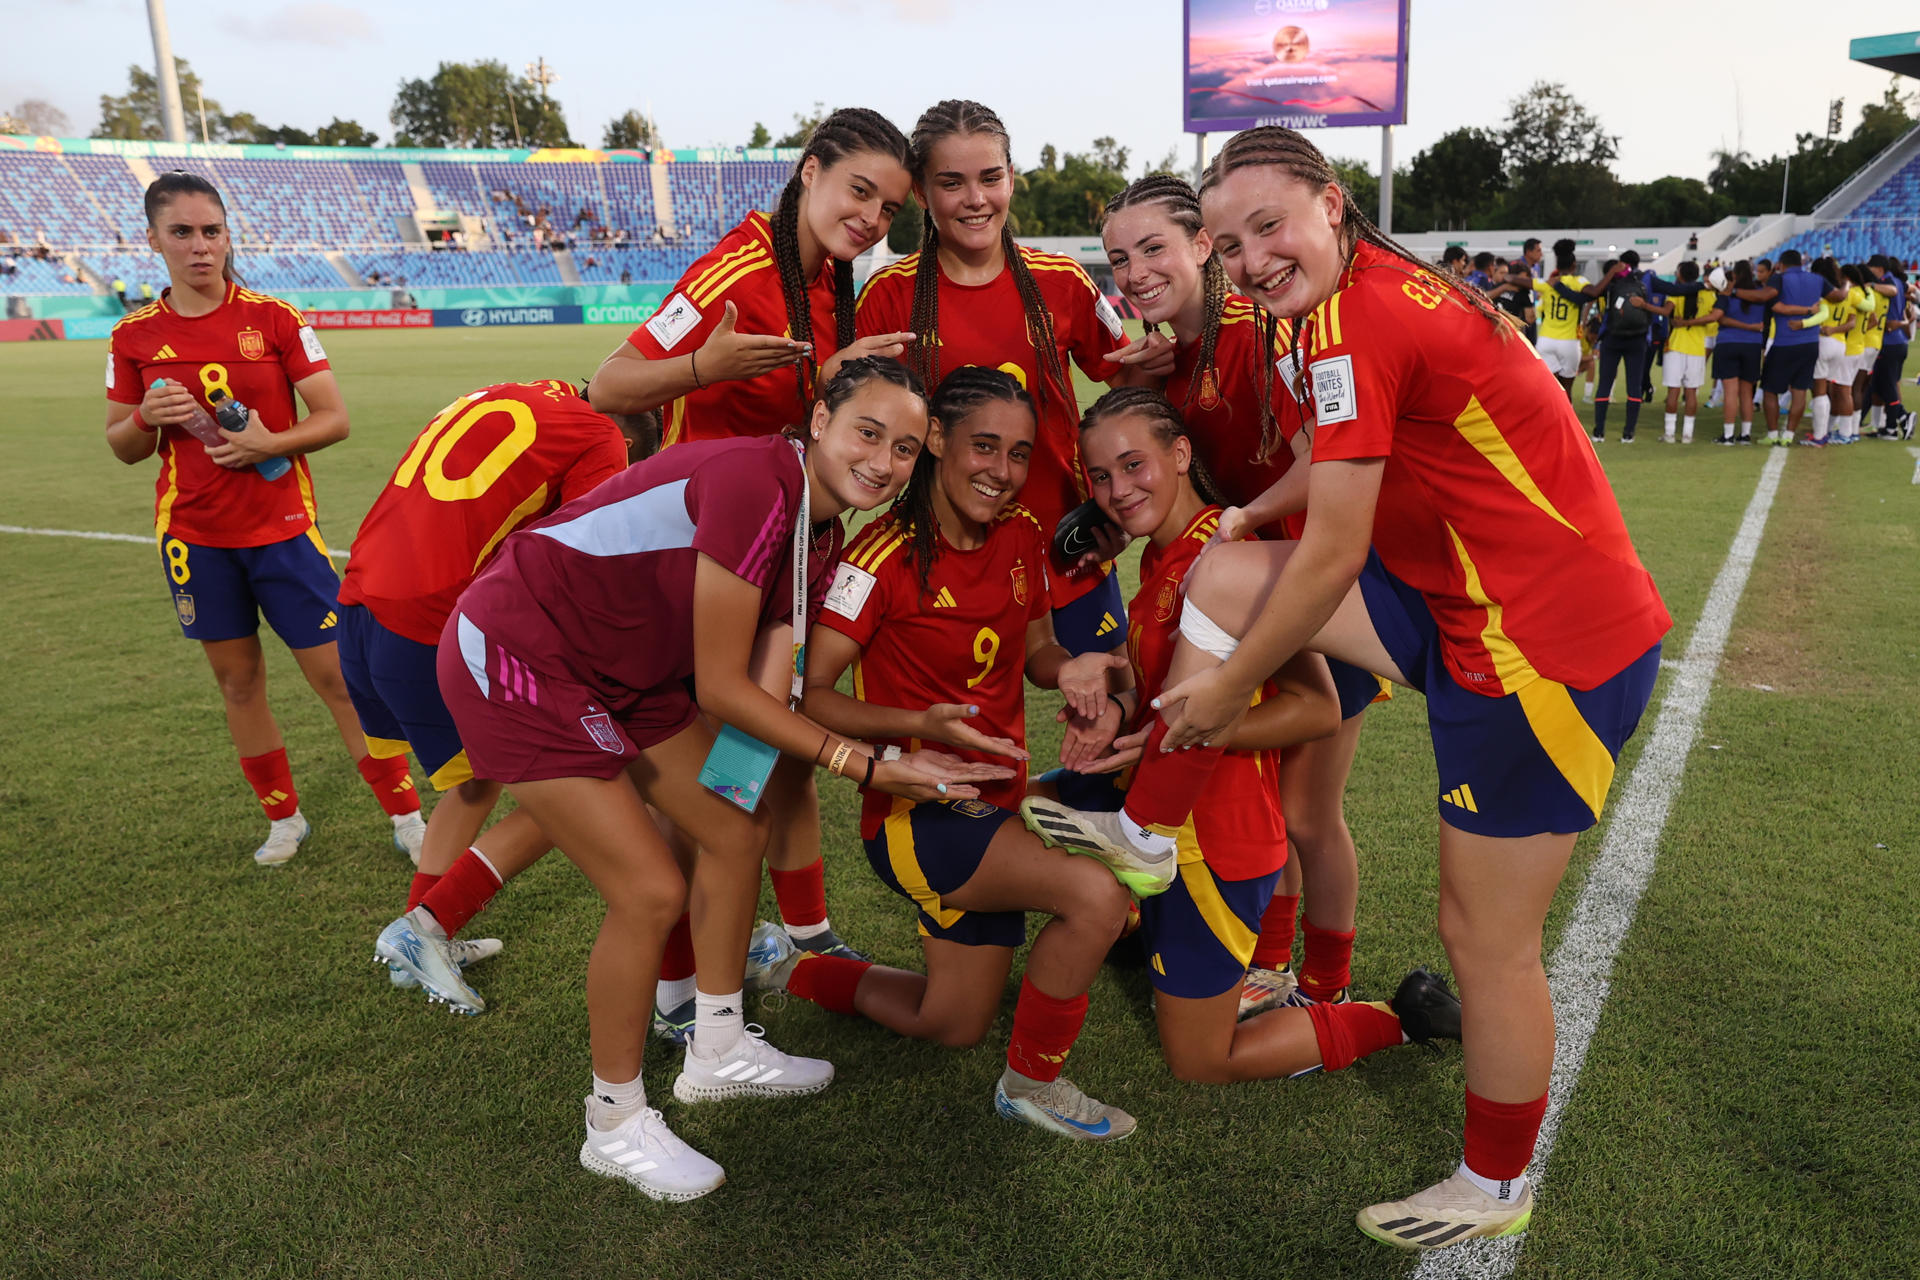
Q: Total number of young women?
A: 9